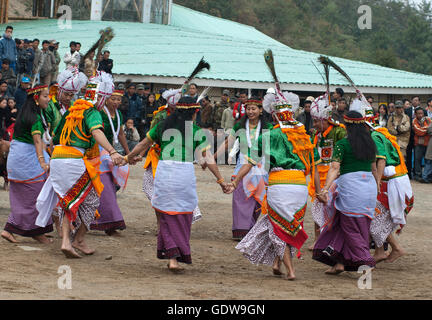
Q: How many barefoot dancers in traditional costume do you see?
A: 11